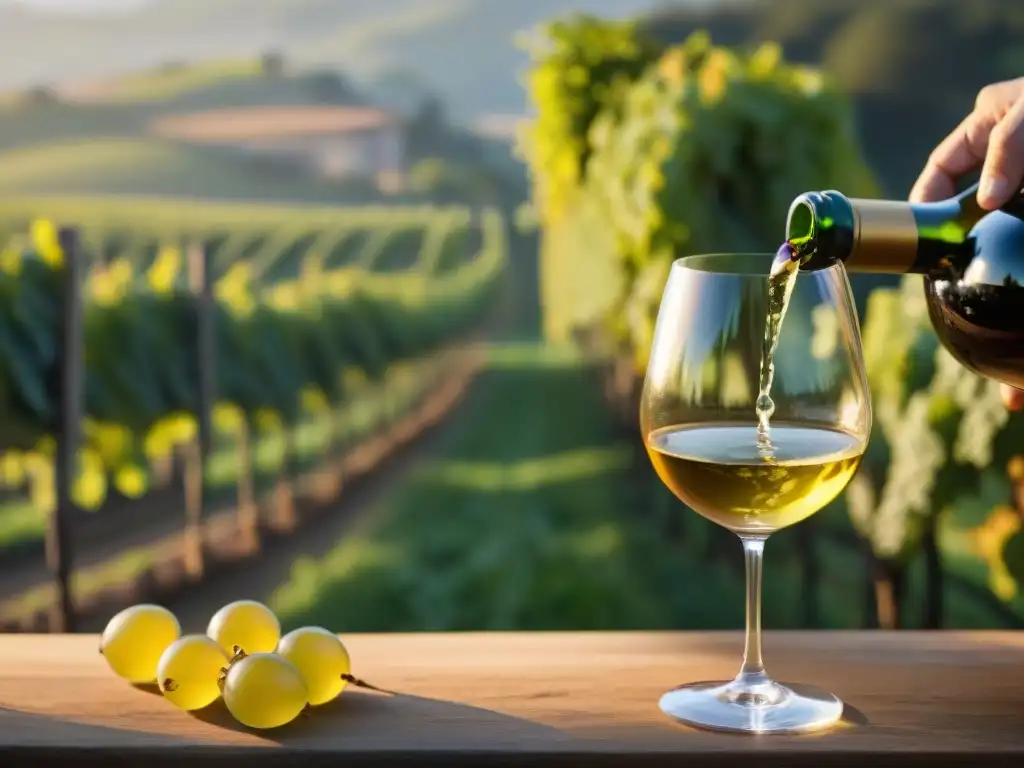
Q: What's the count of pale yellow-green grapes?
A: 5